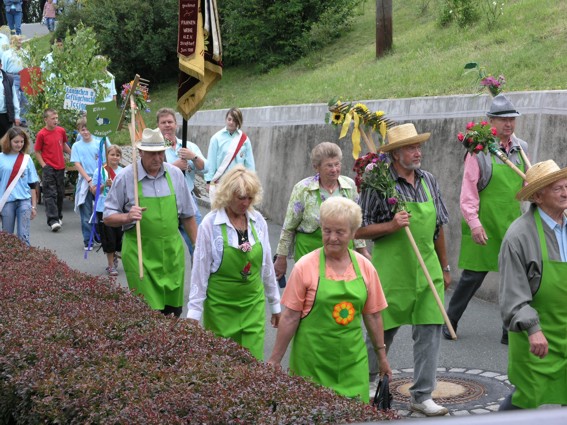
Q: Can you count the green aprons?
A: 7